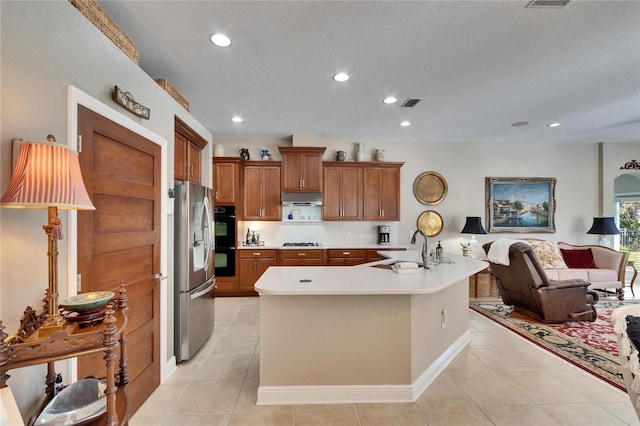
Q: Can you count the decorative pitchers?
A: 5